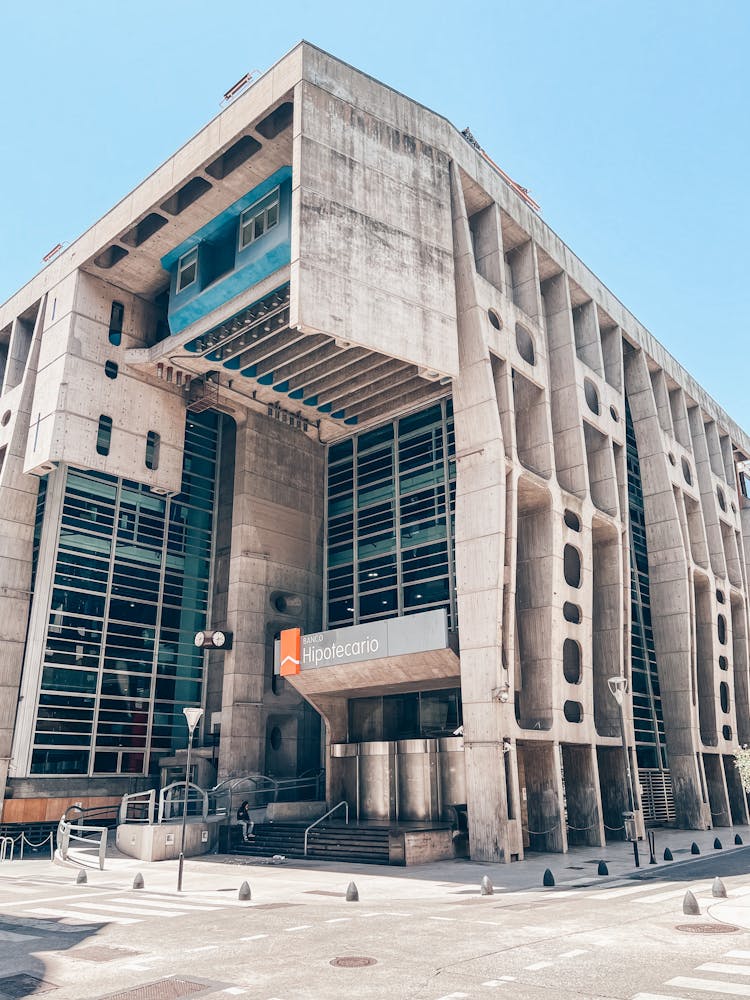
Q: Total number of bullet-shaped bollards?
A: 13